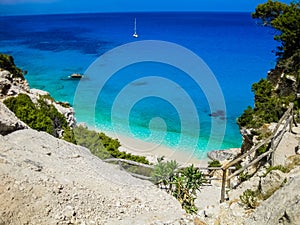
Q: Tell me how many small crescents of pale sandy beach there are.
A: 1